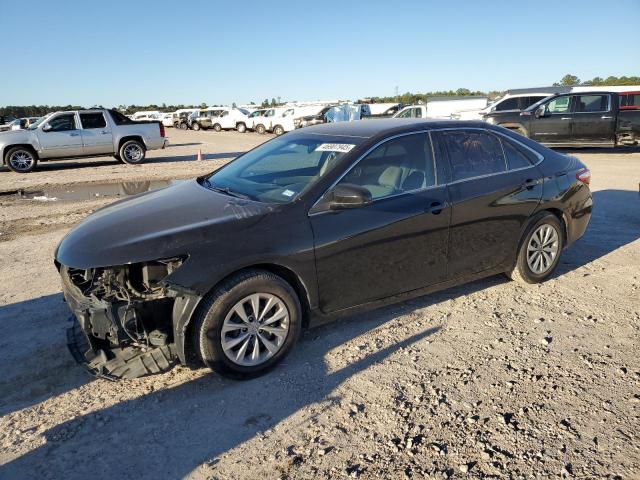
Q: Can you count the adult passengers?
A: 0